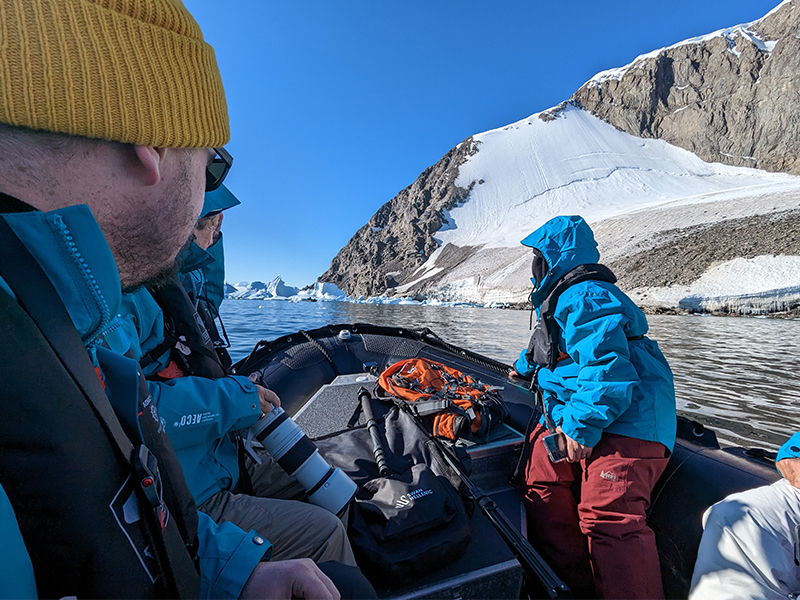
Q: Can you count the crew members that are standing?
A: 1